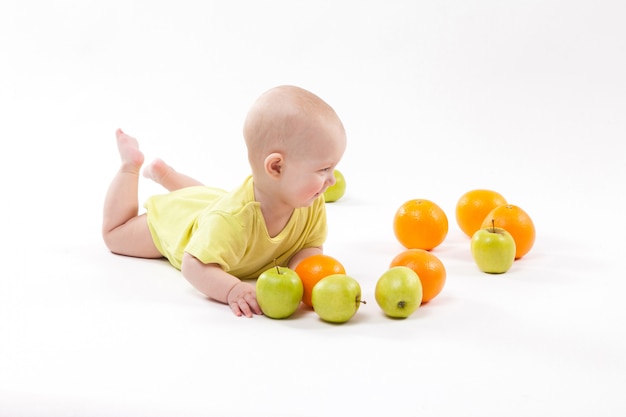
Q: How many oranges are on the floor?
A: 5